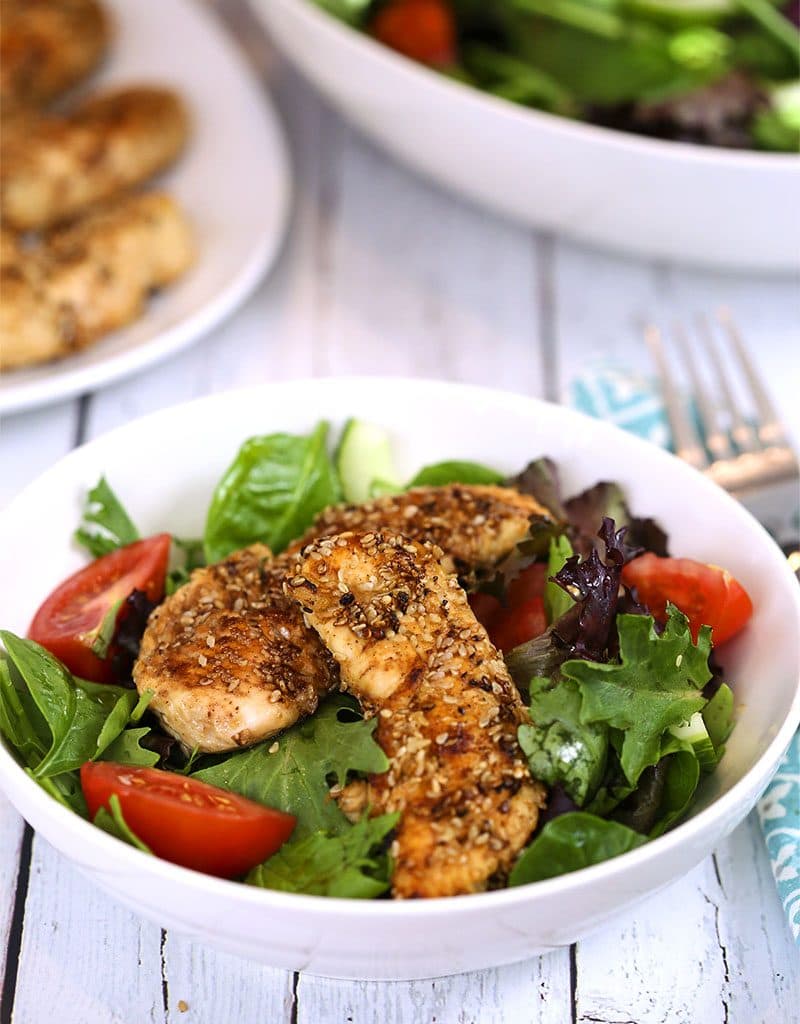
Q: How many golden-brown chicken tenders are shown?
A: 6